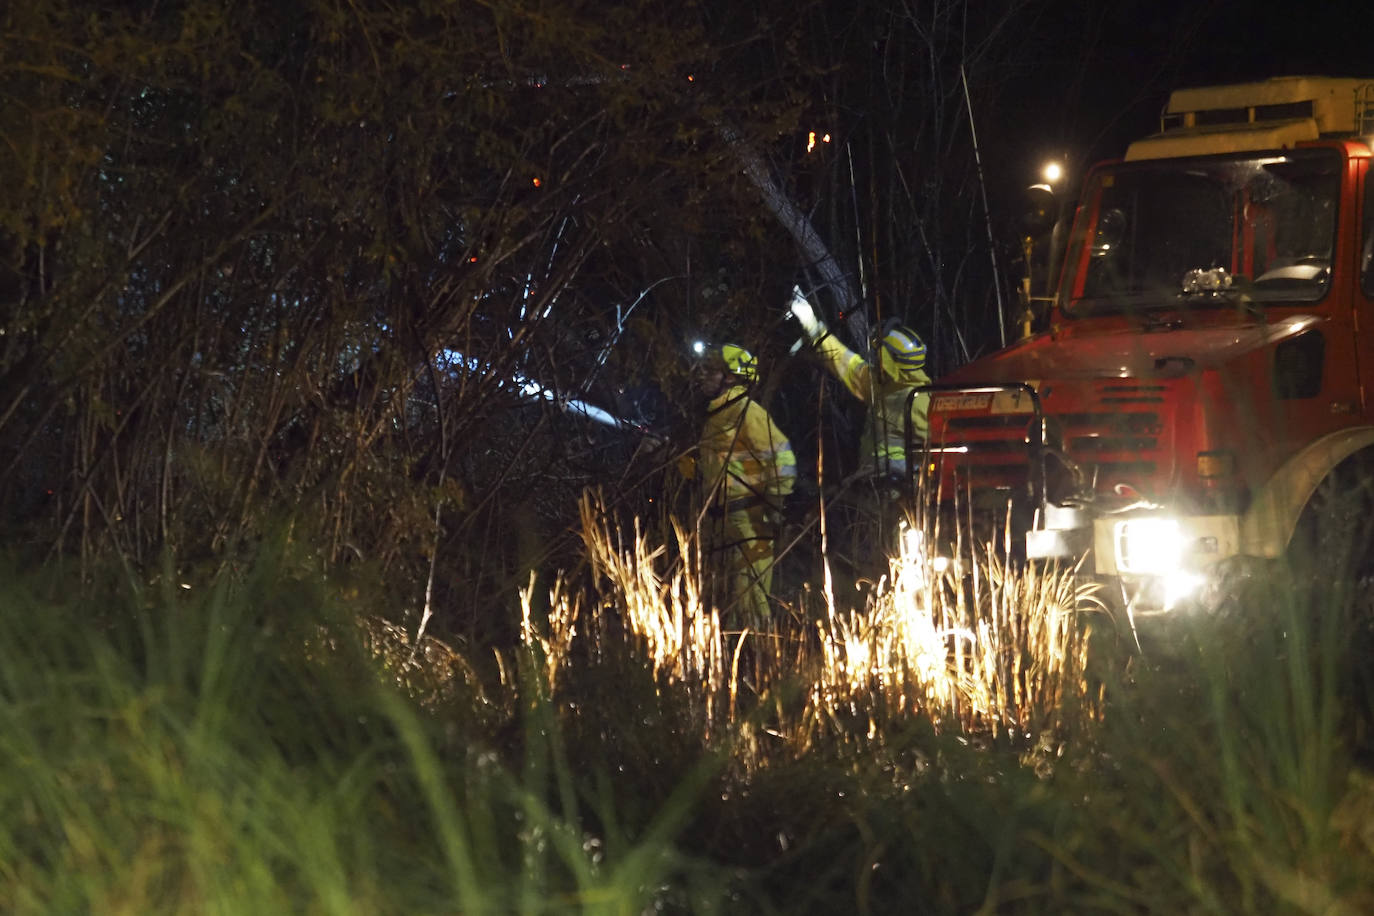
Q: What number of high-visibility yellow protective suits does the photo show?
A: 2